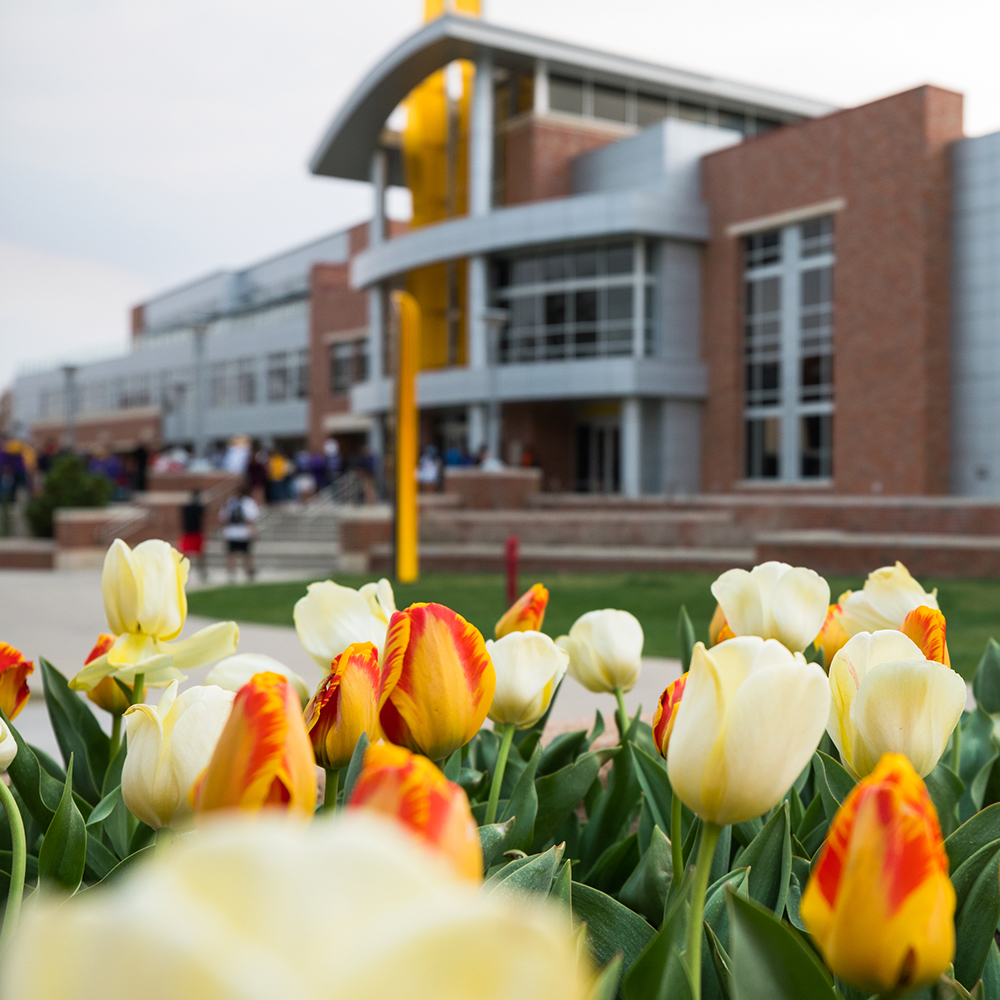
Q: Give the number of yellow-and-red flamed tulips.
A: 12